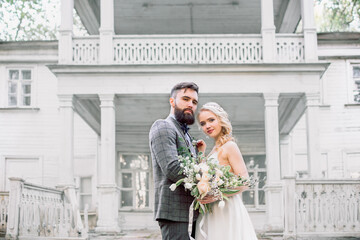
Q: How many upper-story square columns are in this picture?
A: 4